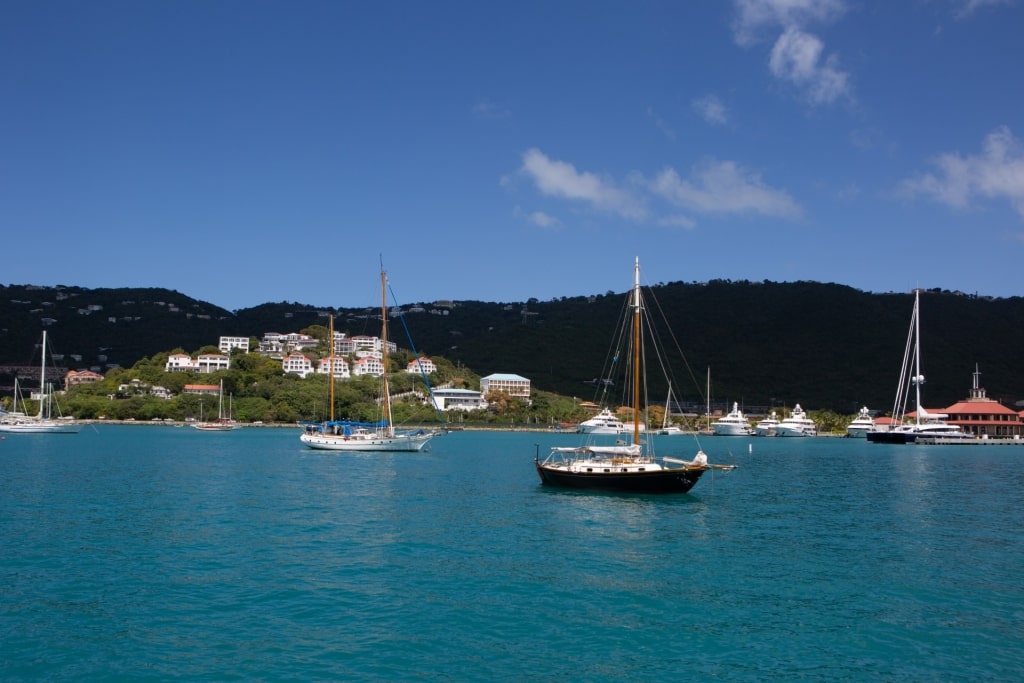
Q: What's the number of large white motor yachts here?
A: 5